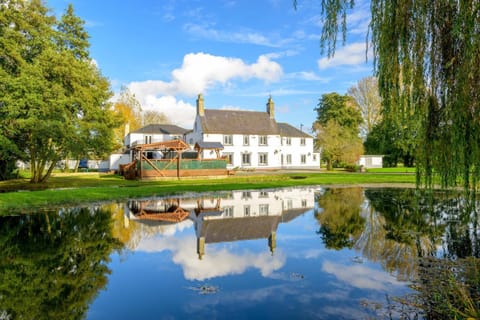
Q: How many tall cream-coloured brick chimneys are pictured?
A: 2